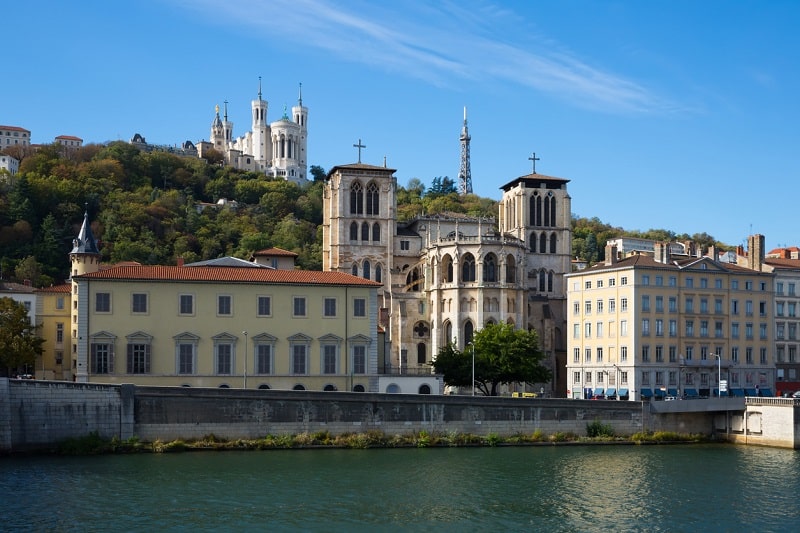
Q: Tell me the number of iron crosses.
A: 2